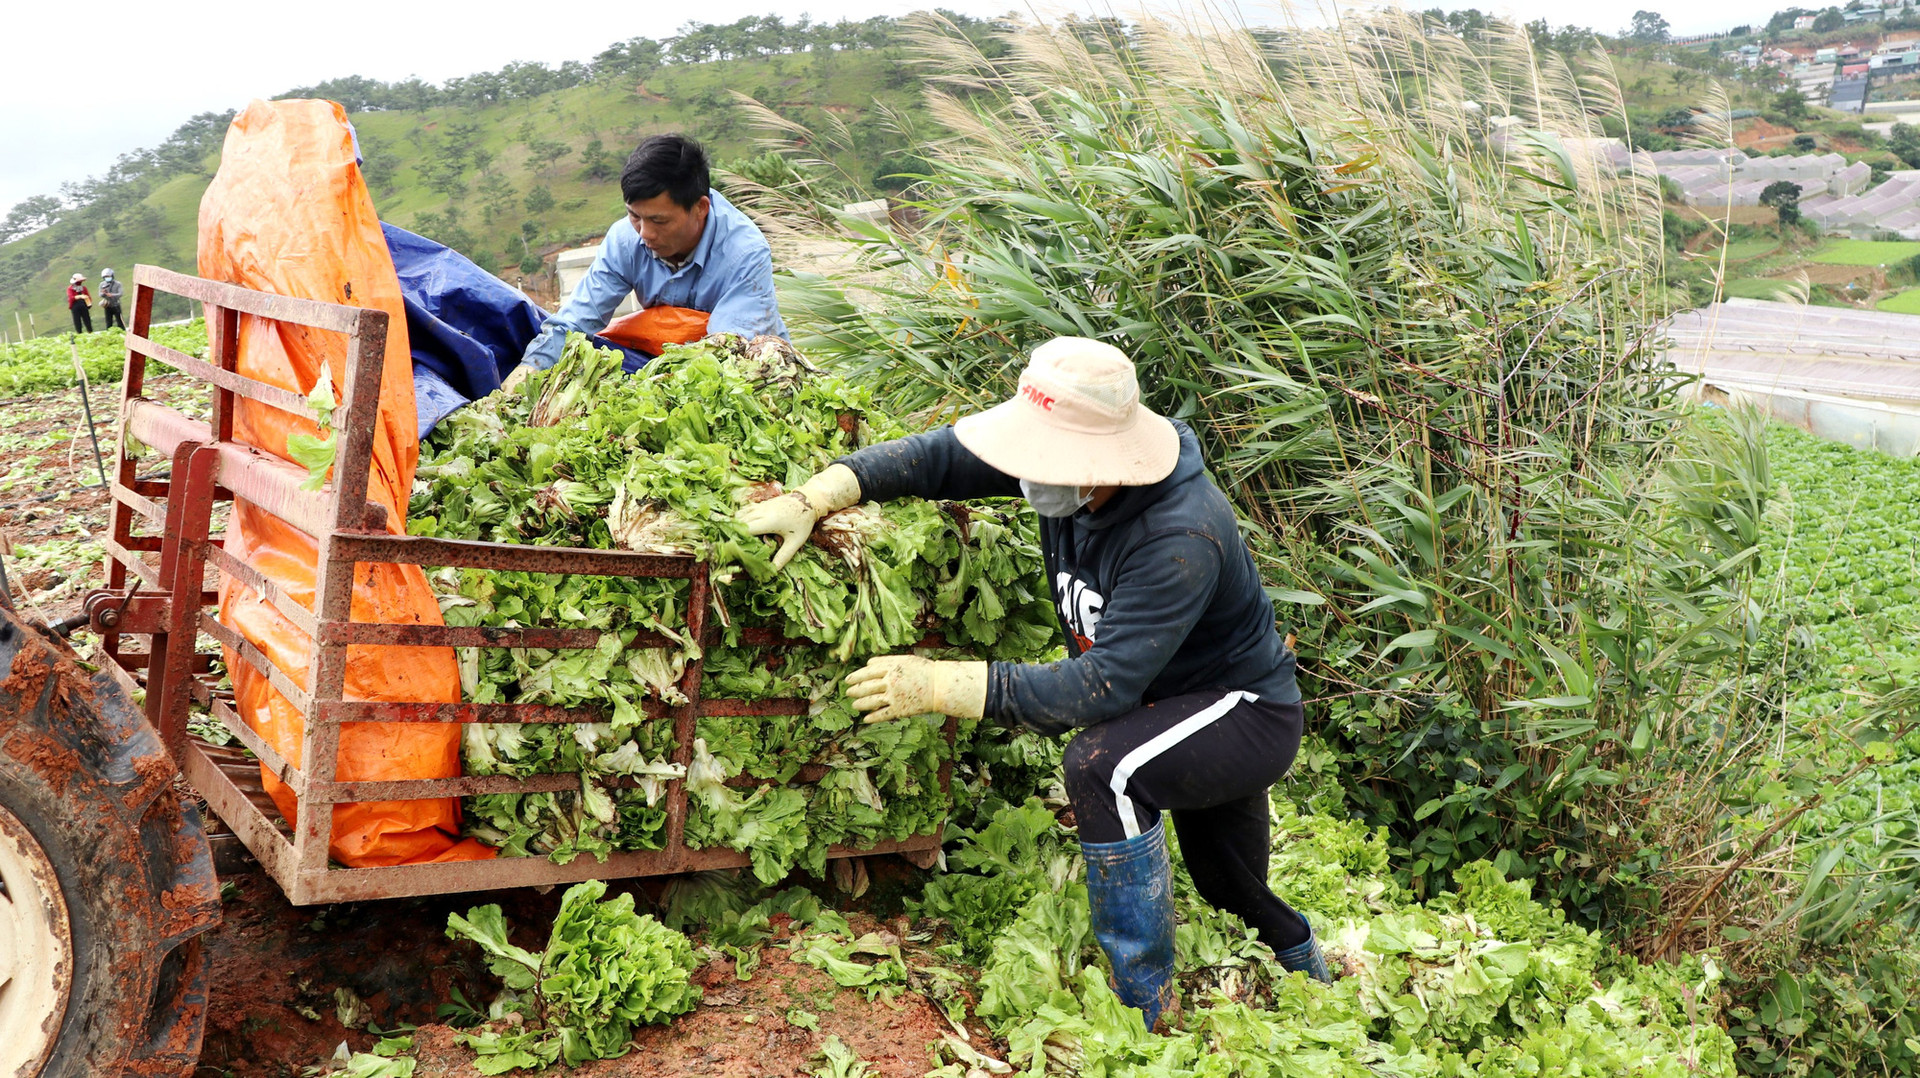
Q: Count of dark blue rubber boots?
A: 2